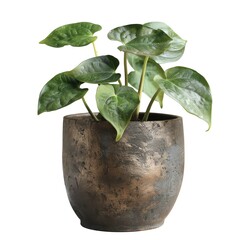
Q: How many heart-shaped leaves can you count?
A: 8